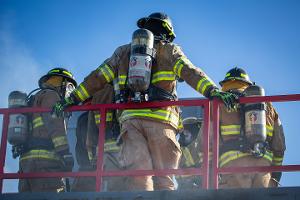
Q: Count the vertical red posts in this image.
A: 4